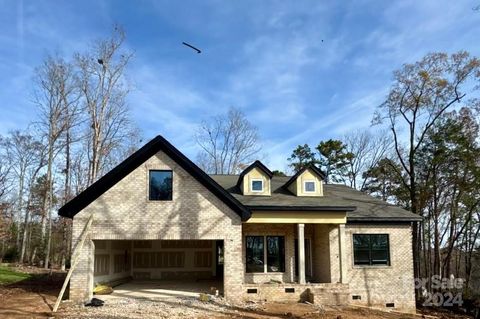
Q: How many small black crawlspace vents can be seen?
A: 4